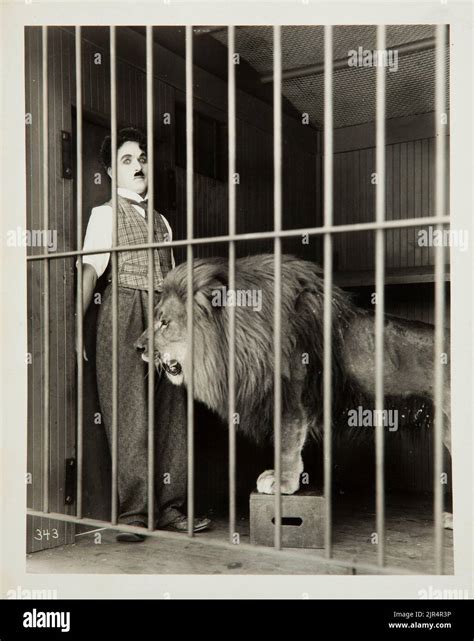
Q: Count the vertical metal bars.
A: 10